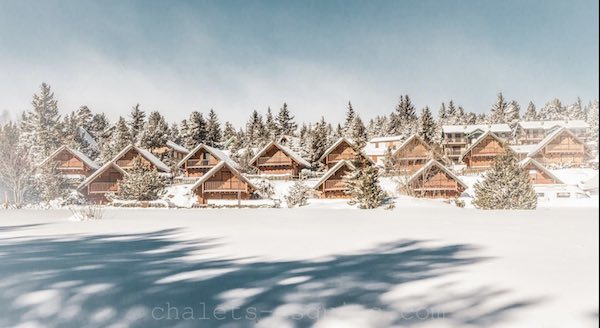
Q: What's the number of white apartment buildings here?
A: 2